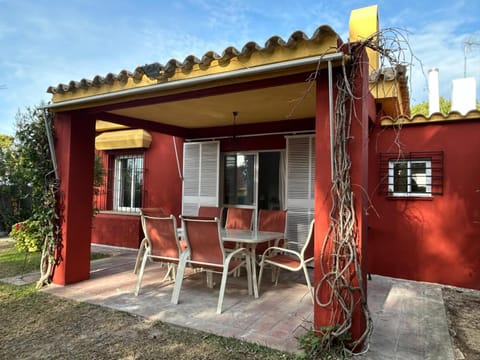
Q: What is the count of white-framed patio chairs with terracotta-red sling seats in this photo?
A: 7